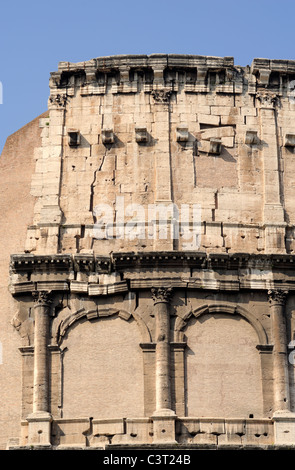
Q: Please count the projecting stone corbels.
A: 7